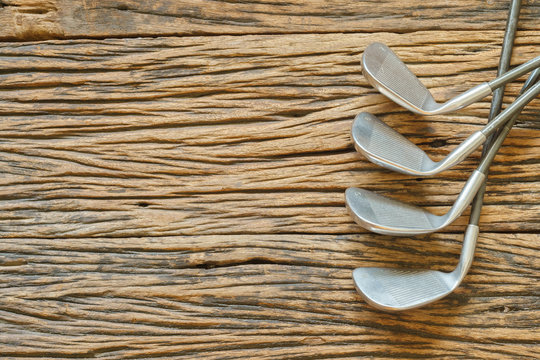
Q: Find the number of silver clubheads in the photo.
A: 4